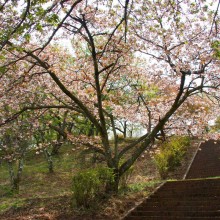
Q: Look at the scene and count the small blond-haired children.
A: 0